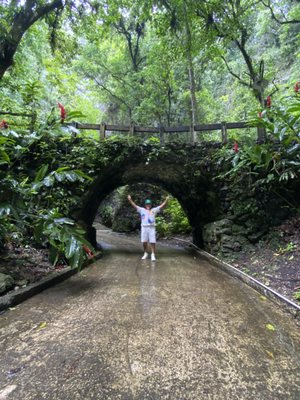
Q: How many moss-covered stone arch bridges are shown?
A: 1